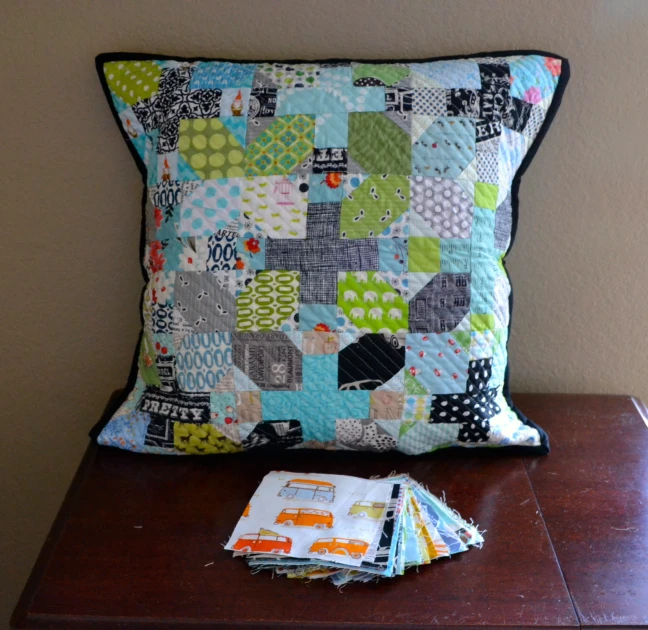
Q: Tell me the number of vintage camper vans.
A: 5